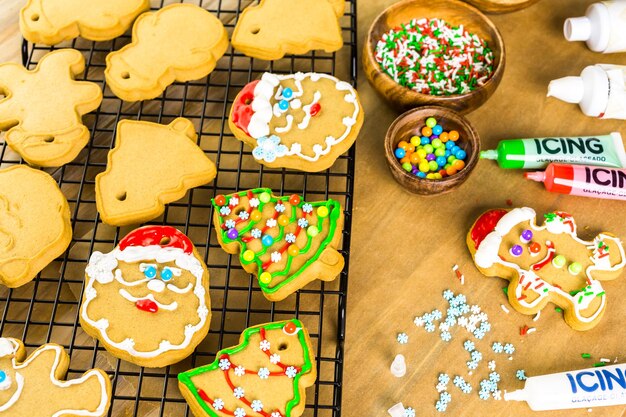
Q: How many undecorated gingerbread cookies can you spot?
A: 6